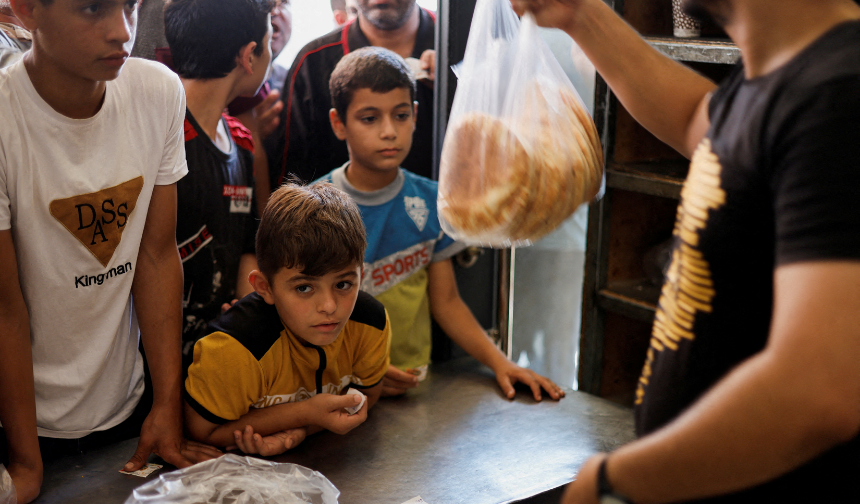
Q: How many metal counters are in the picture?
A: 1